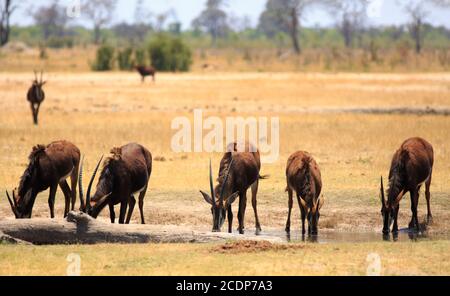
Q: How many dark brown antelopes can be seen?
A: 7